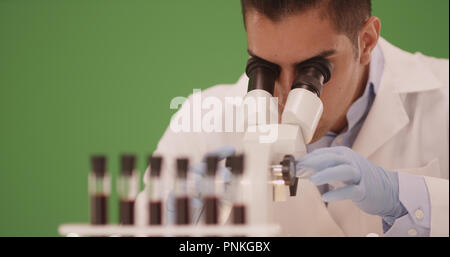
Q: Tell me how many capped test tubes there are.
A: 6